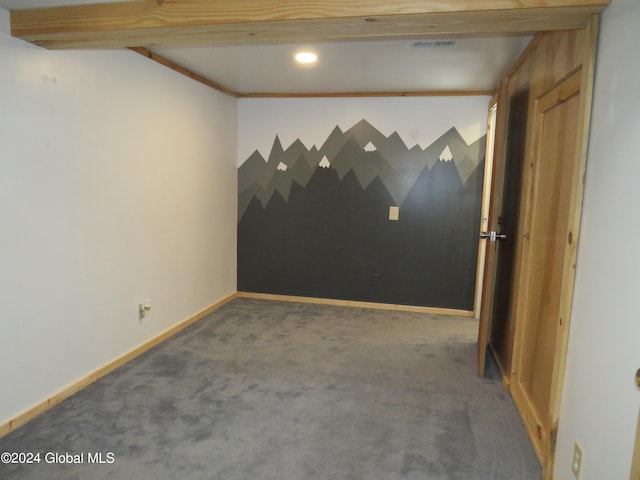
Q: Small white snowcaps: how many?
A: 4